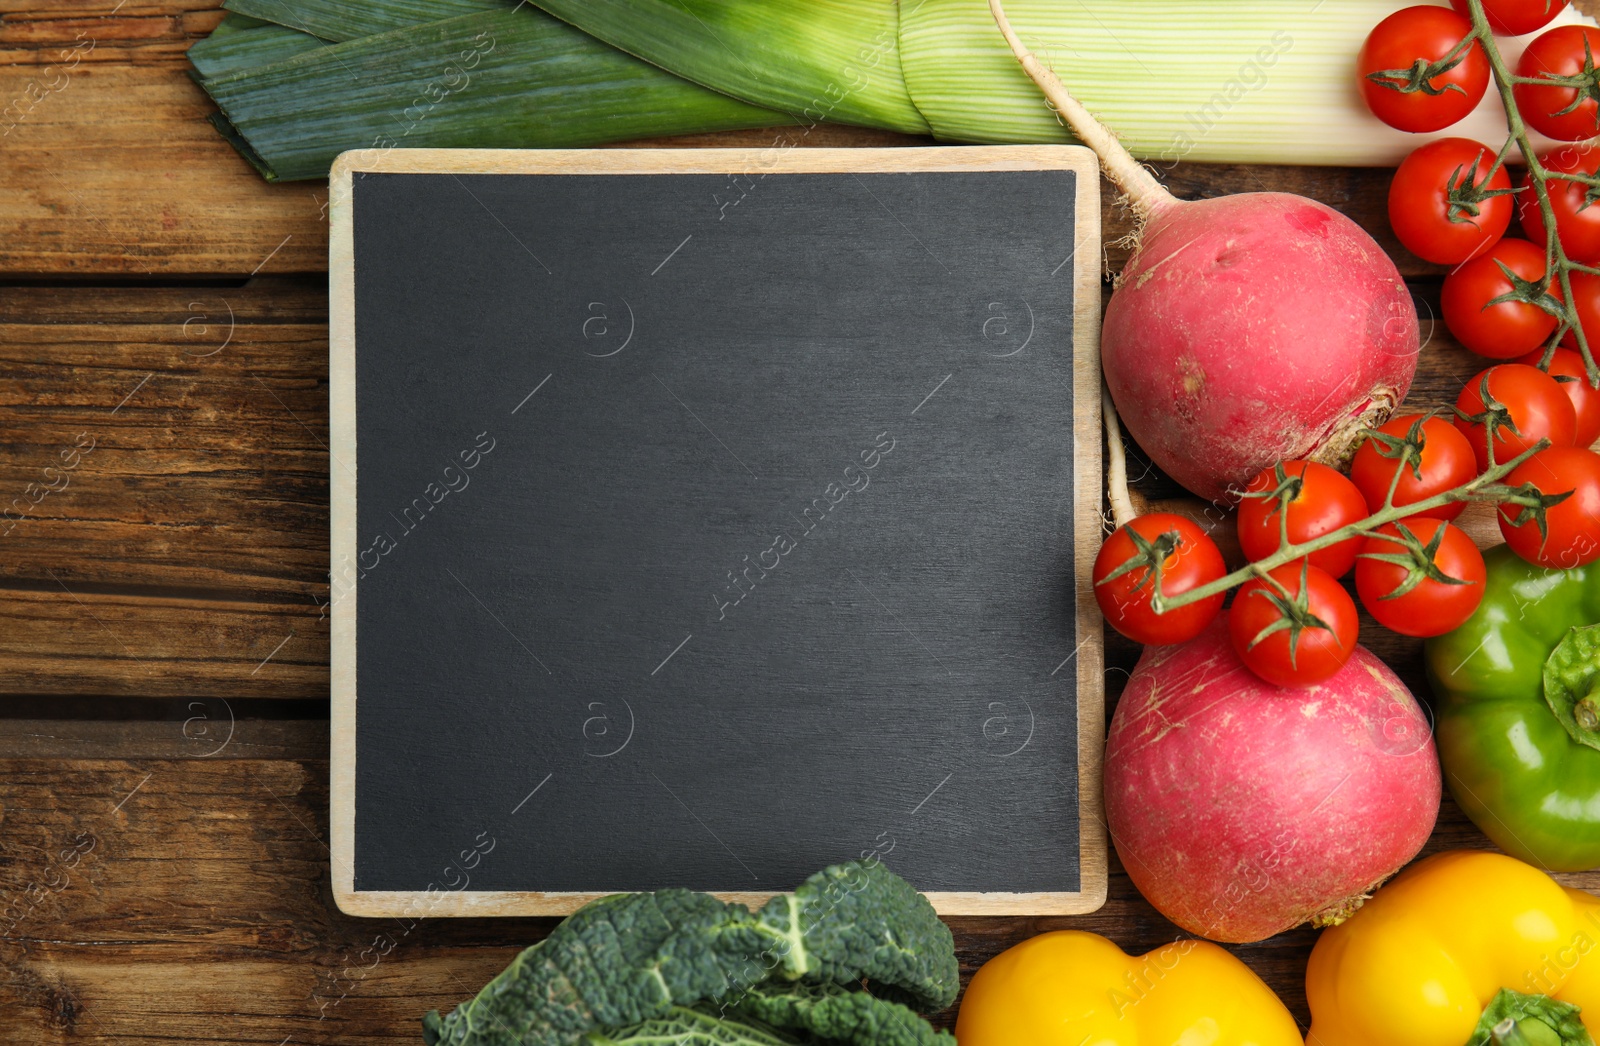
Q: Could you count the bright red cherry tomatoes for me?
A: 15